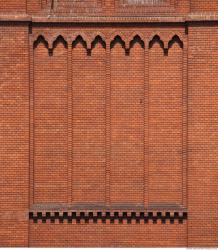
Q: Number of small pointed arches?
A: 8